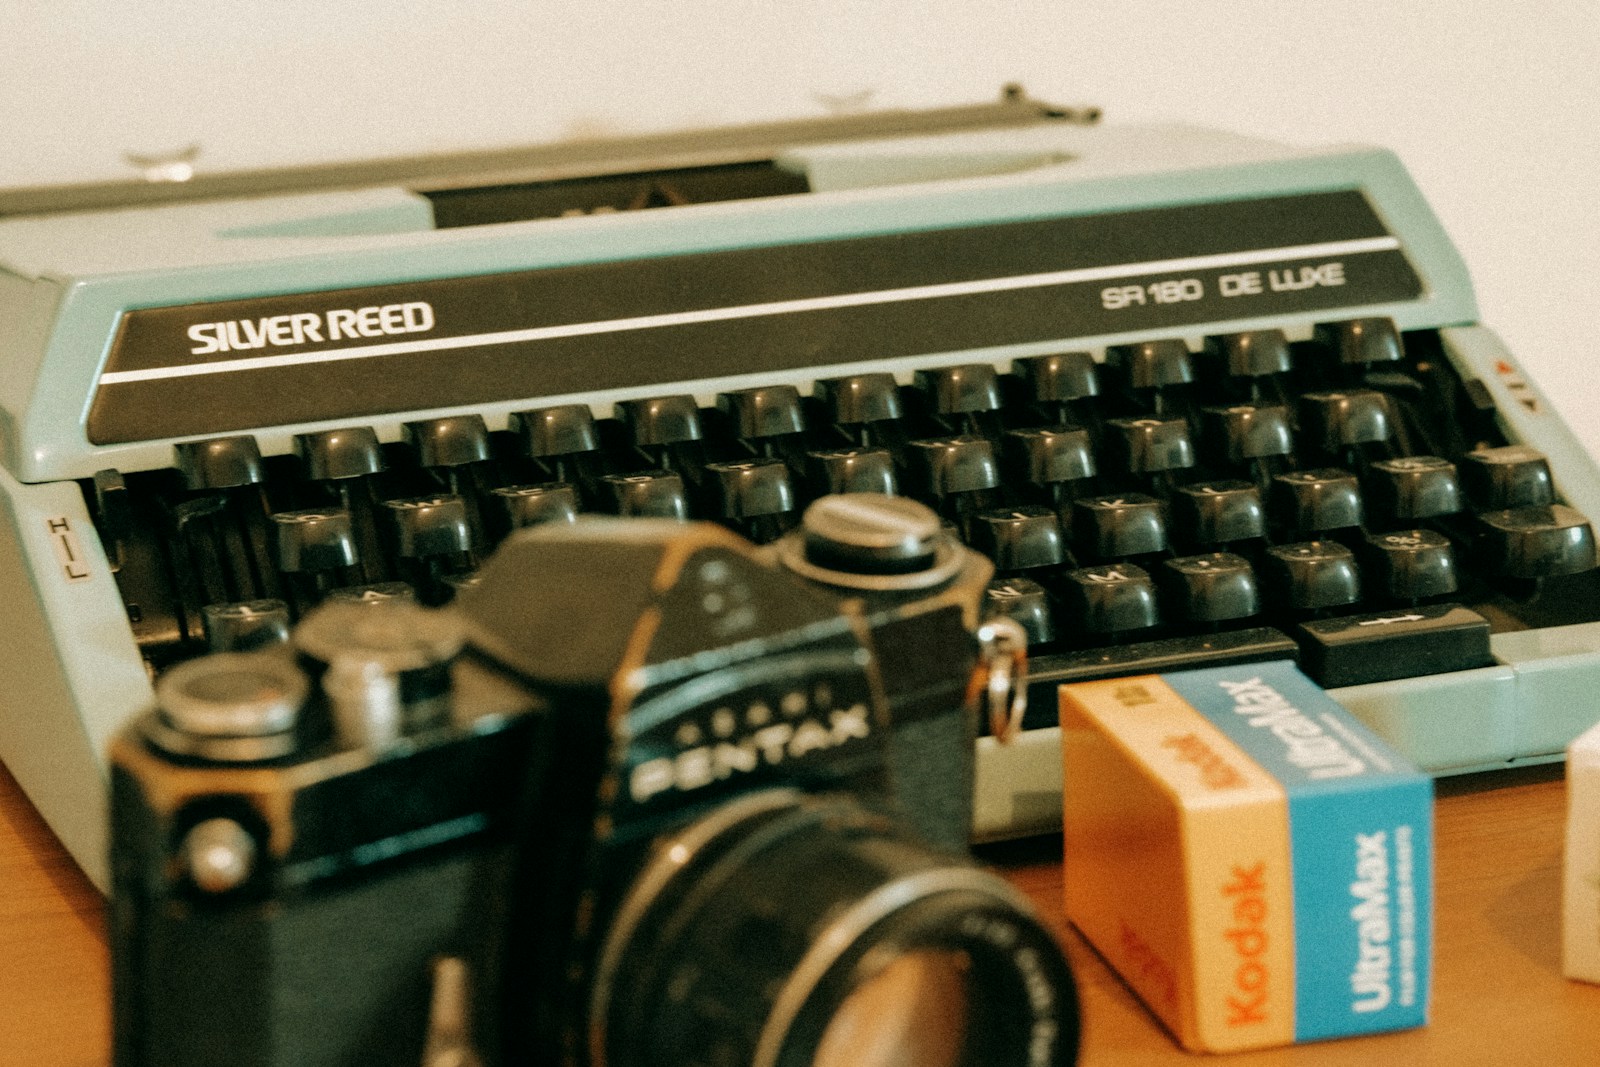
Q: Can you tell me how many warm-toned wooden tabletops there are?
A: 1